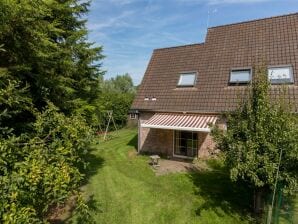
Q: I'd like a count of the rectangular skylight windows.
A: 3